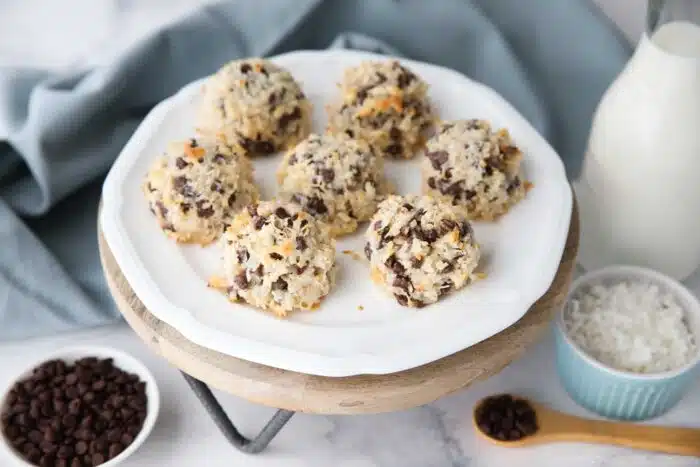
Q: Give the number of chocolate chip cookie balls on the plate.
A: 7